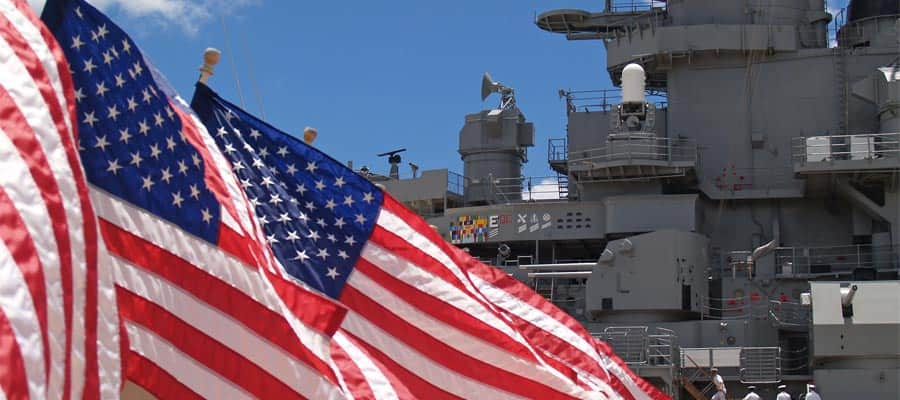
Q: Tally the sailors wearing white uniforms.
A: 4